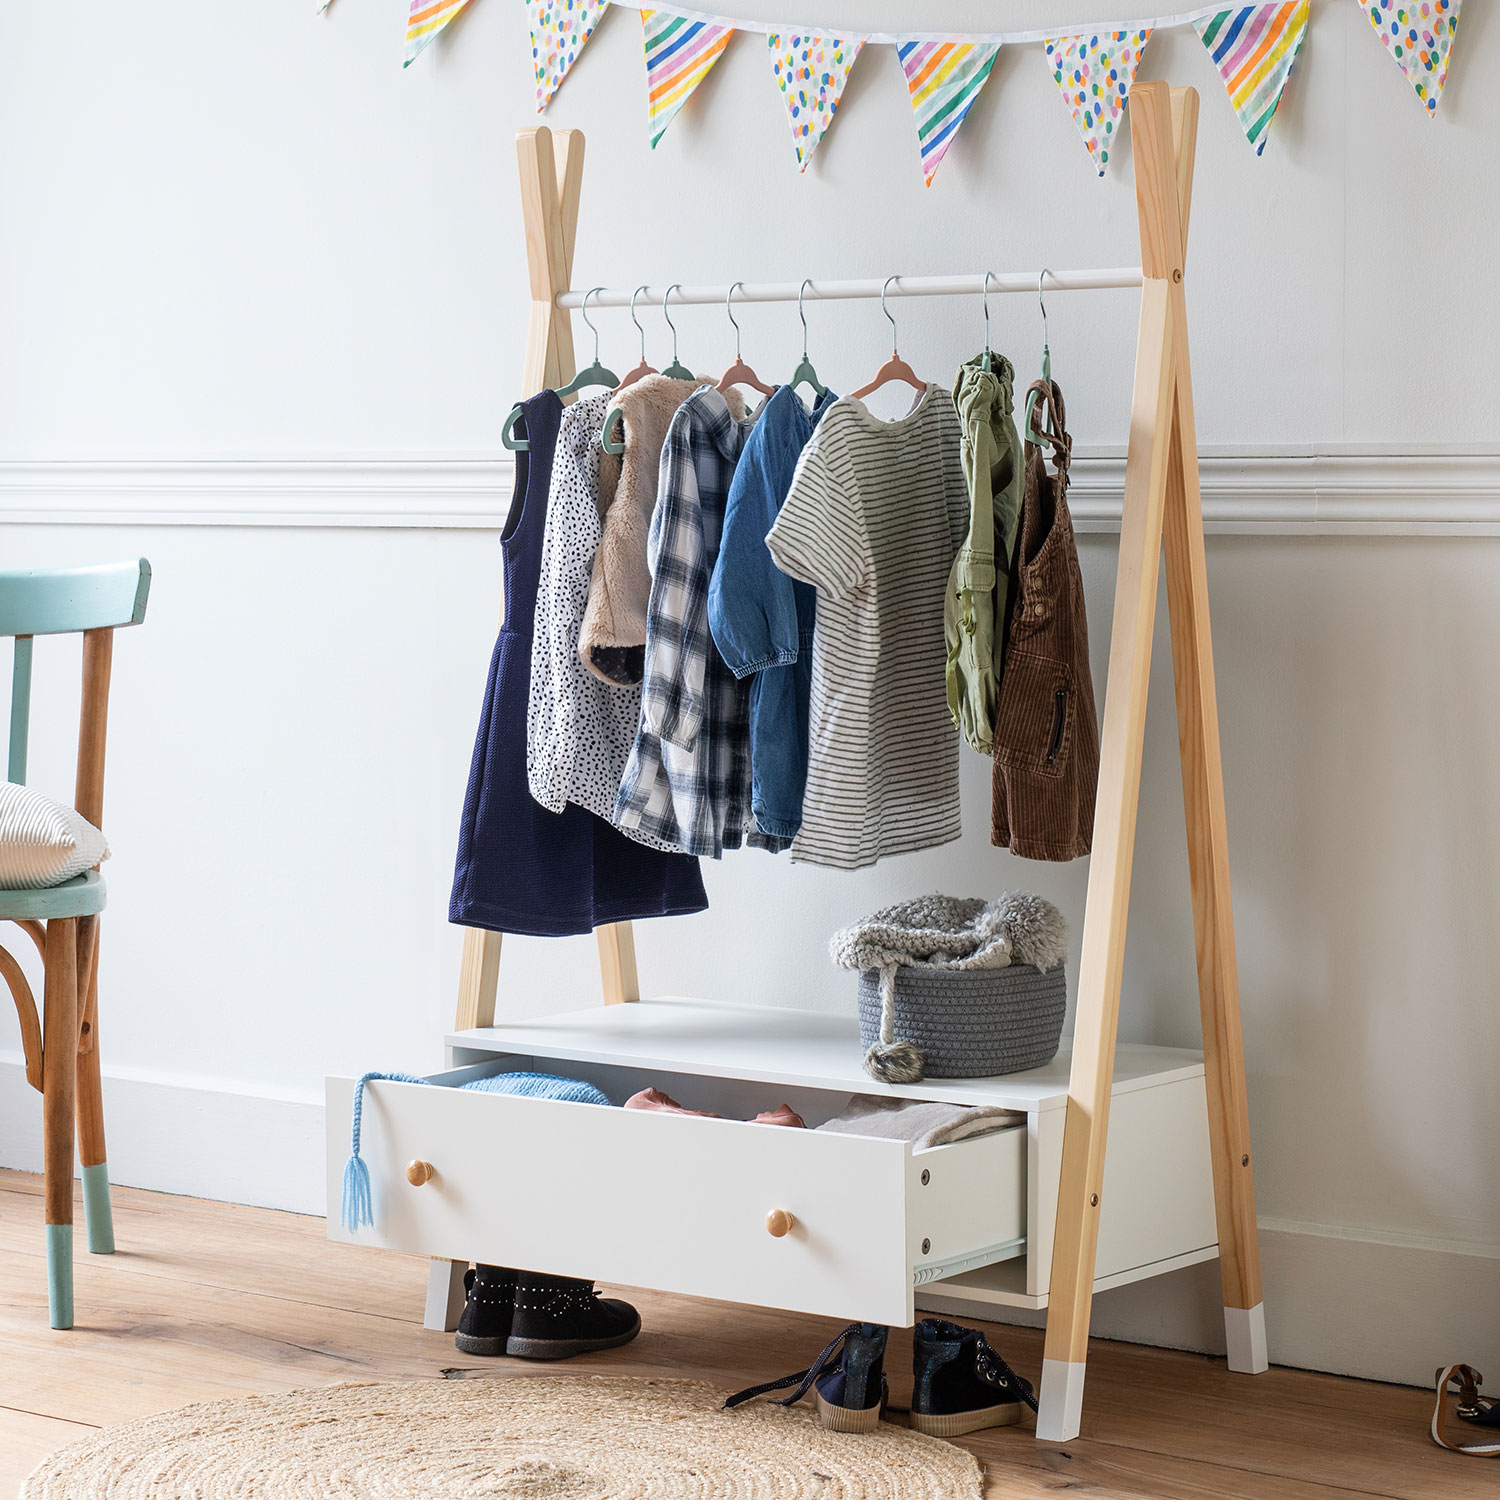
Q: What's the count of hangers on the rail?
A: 8